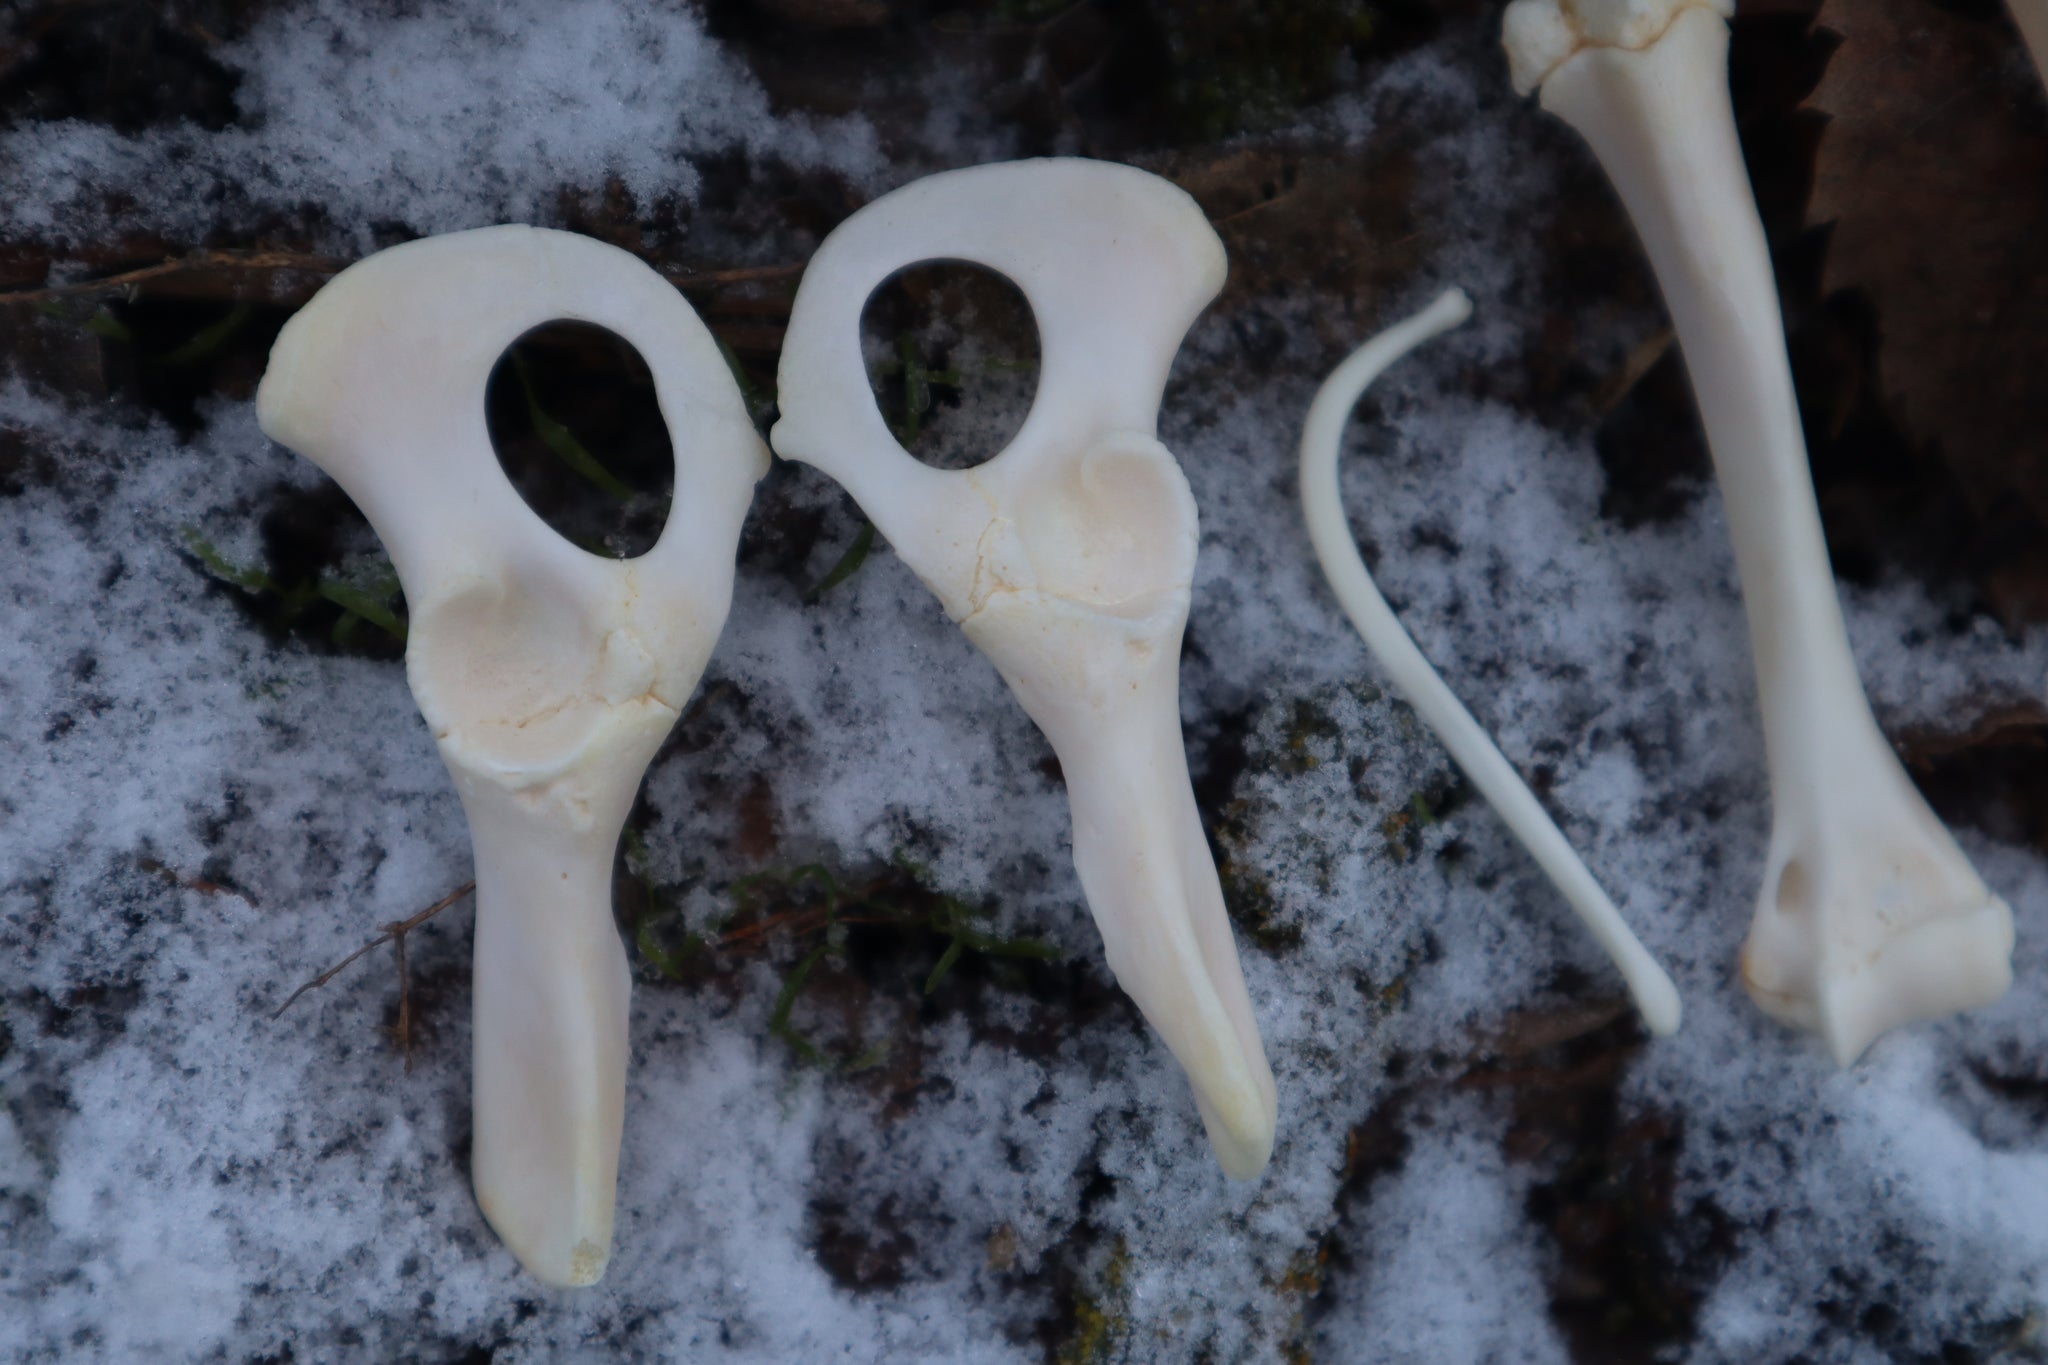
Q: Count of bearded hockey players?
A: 0